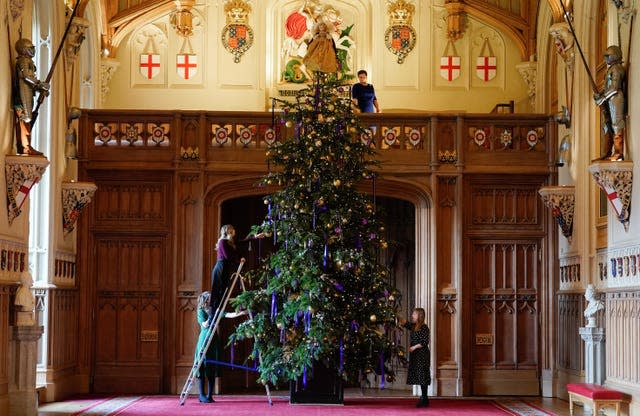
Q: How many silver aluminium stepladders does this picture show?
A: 1